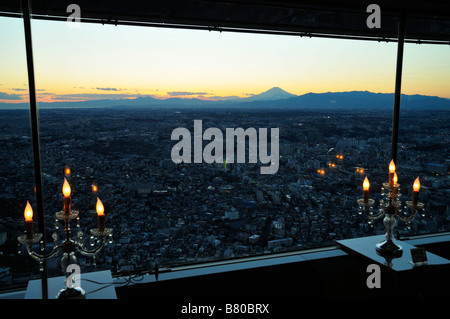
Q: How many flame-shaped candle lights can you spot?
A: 7